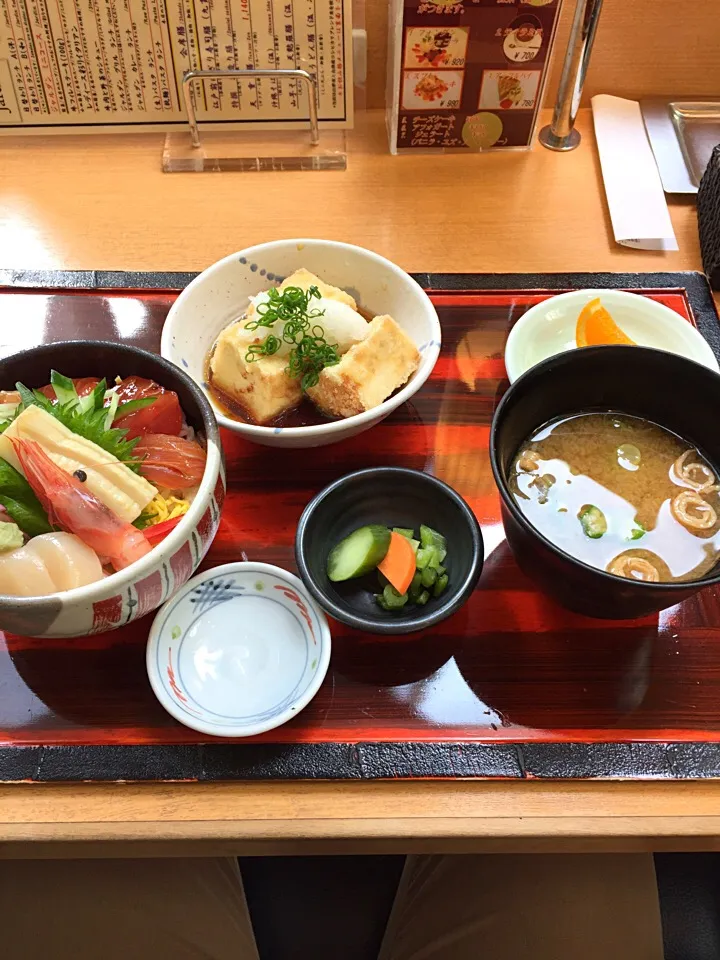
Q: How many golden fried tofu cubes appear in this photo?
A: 3